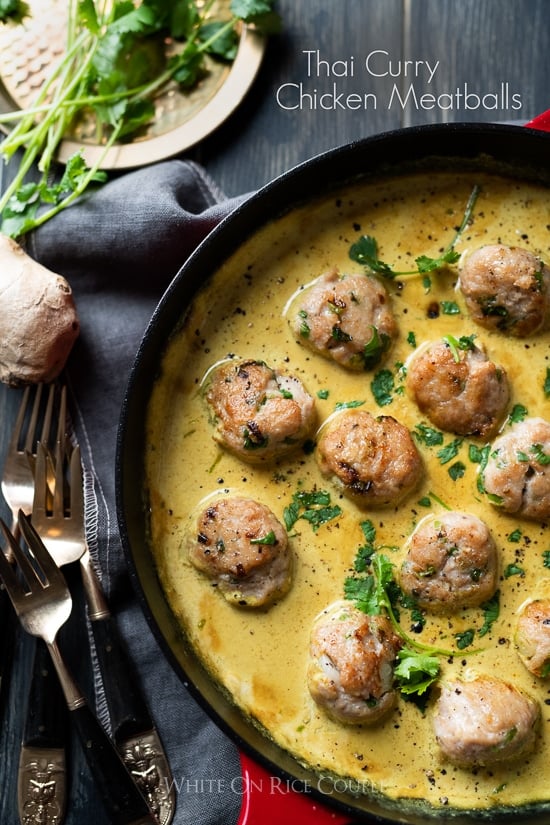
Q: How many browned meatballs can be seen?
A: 11